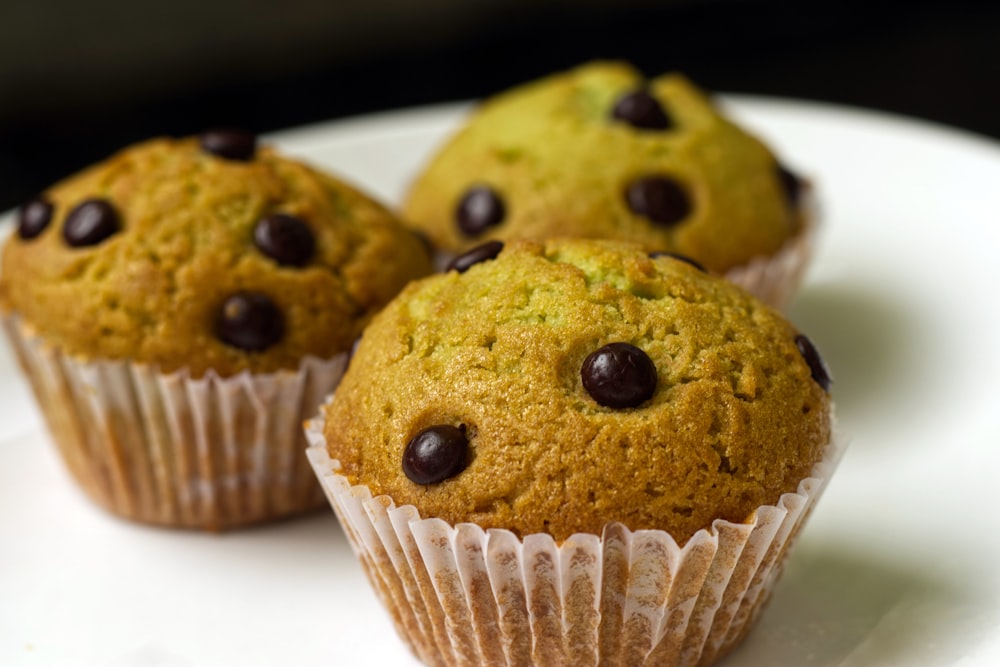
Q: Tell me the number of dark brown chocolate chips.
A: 14